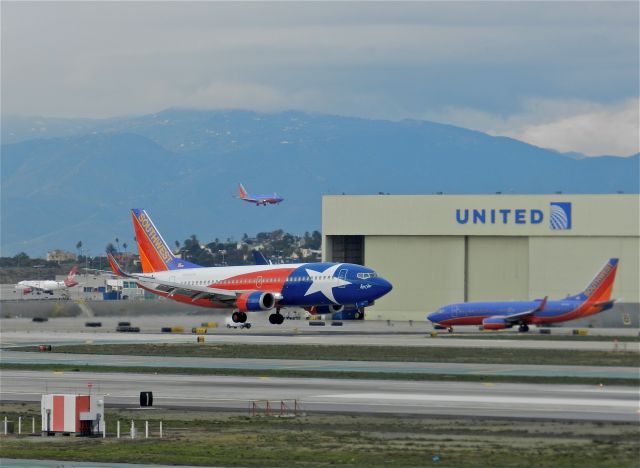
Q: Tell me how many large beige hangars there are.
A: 1